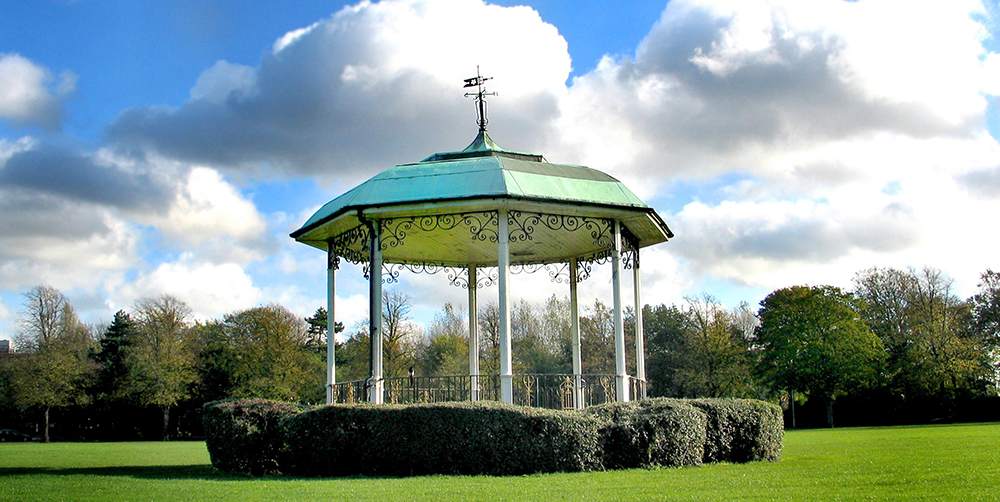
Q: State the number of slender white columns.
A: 7